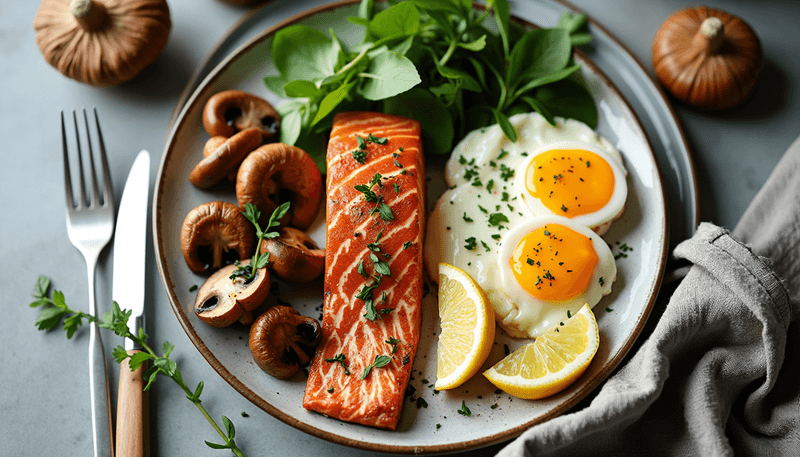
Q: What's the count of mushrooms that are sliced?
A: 1